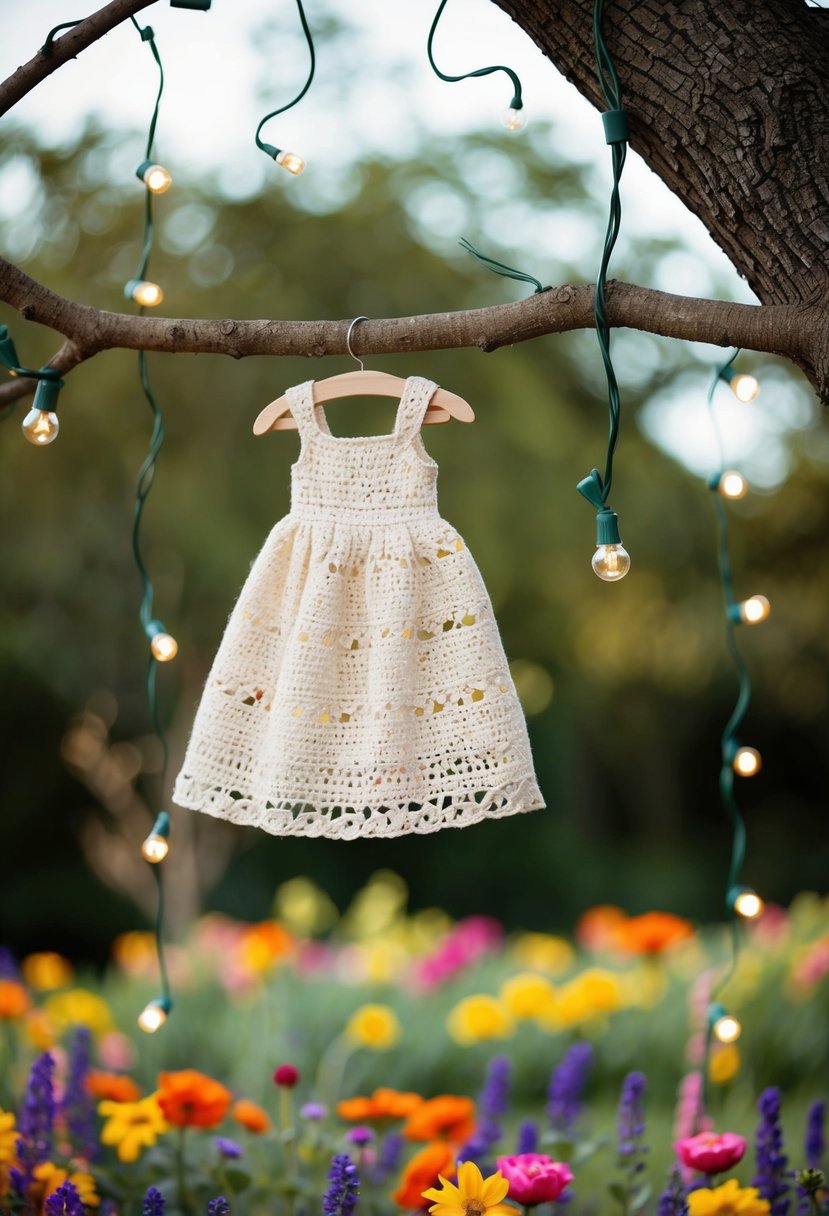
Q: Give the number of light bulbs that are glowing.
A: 15